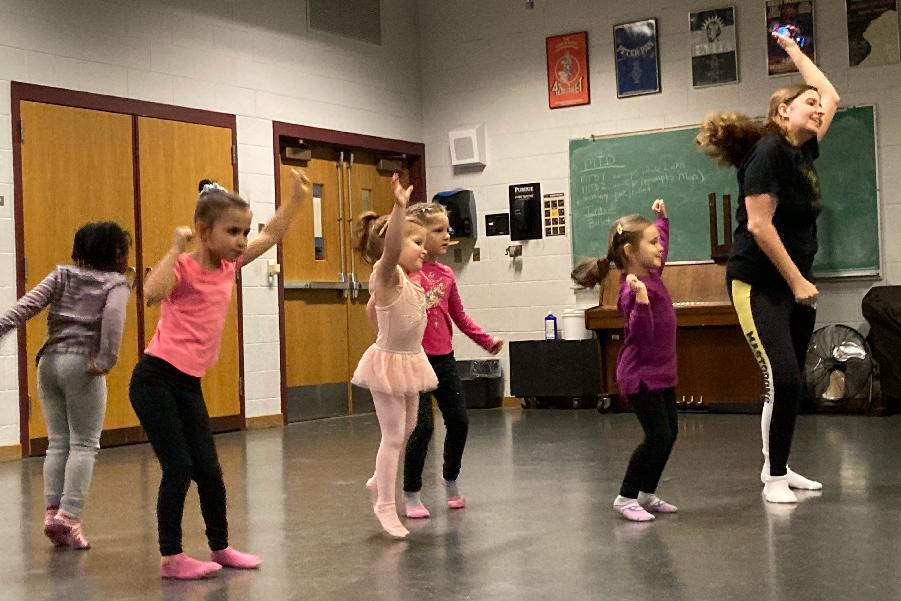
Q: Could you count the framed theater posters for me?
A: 5